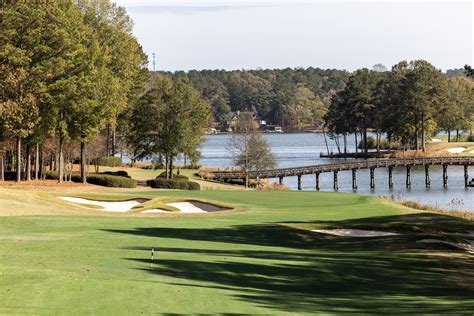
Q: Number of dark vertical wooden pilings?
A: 11